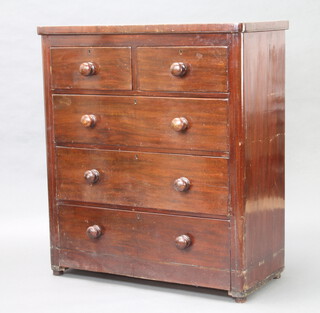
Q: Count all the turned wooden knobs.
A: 8